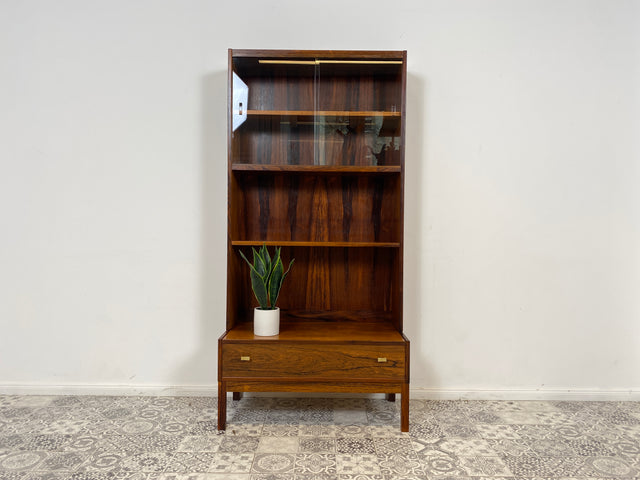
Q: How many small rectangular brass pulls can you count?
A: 2